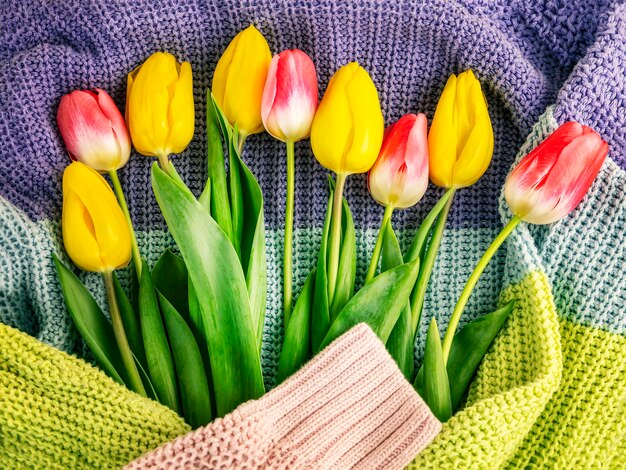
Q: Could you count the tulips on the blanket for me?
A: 9